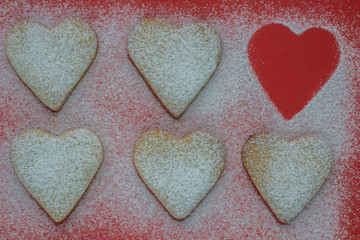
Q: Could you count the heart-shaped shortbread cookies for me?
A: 5